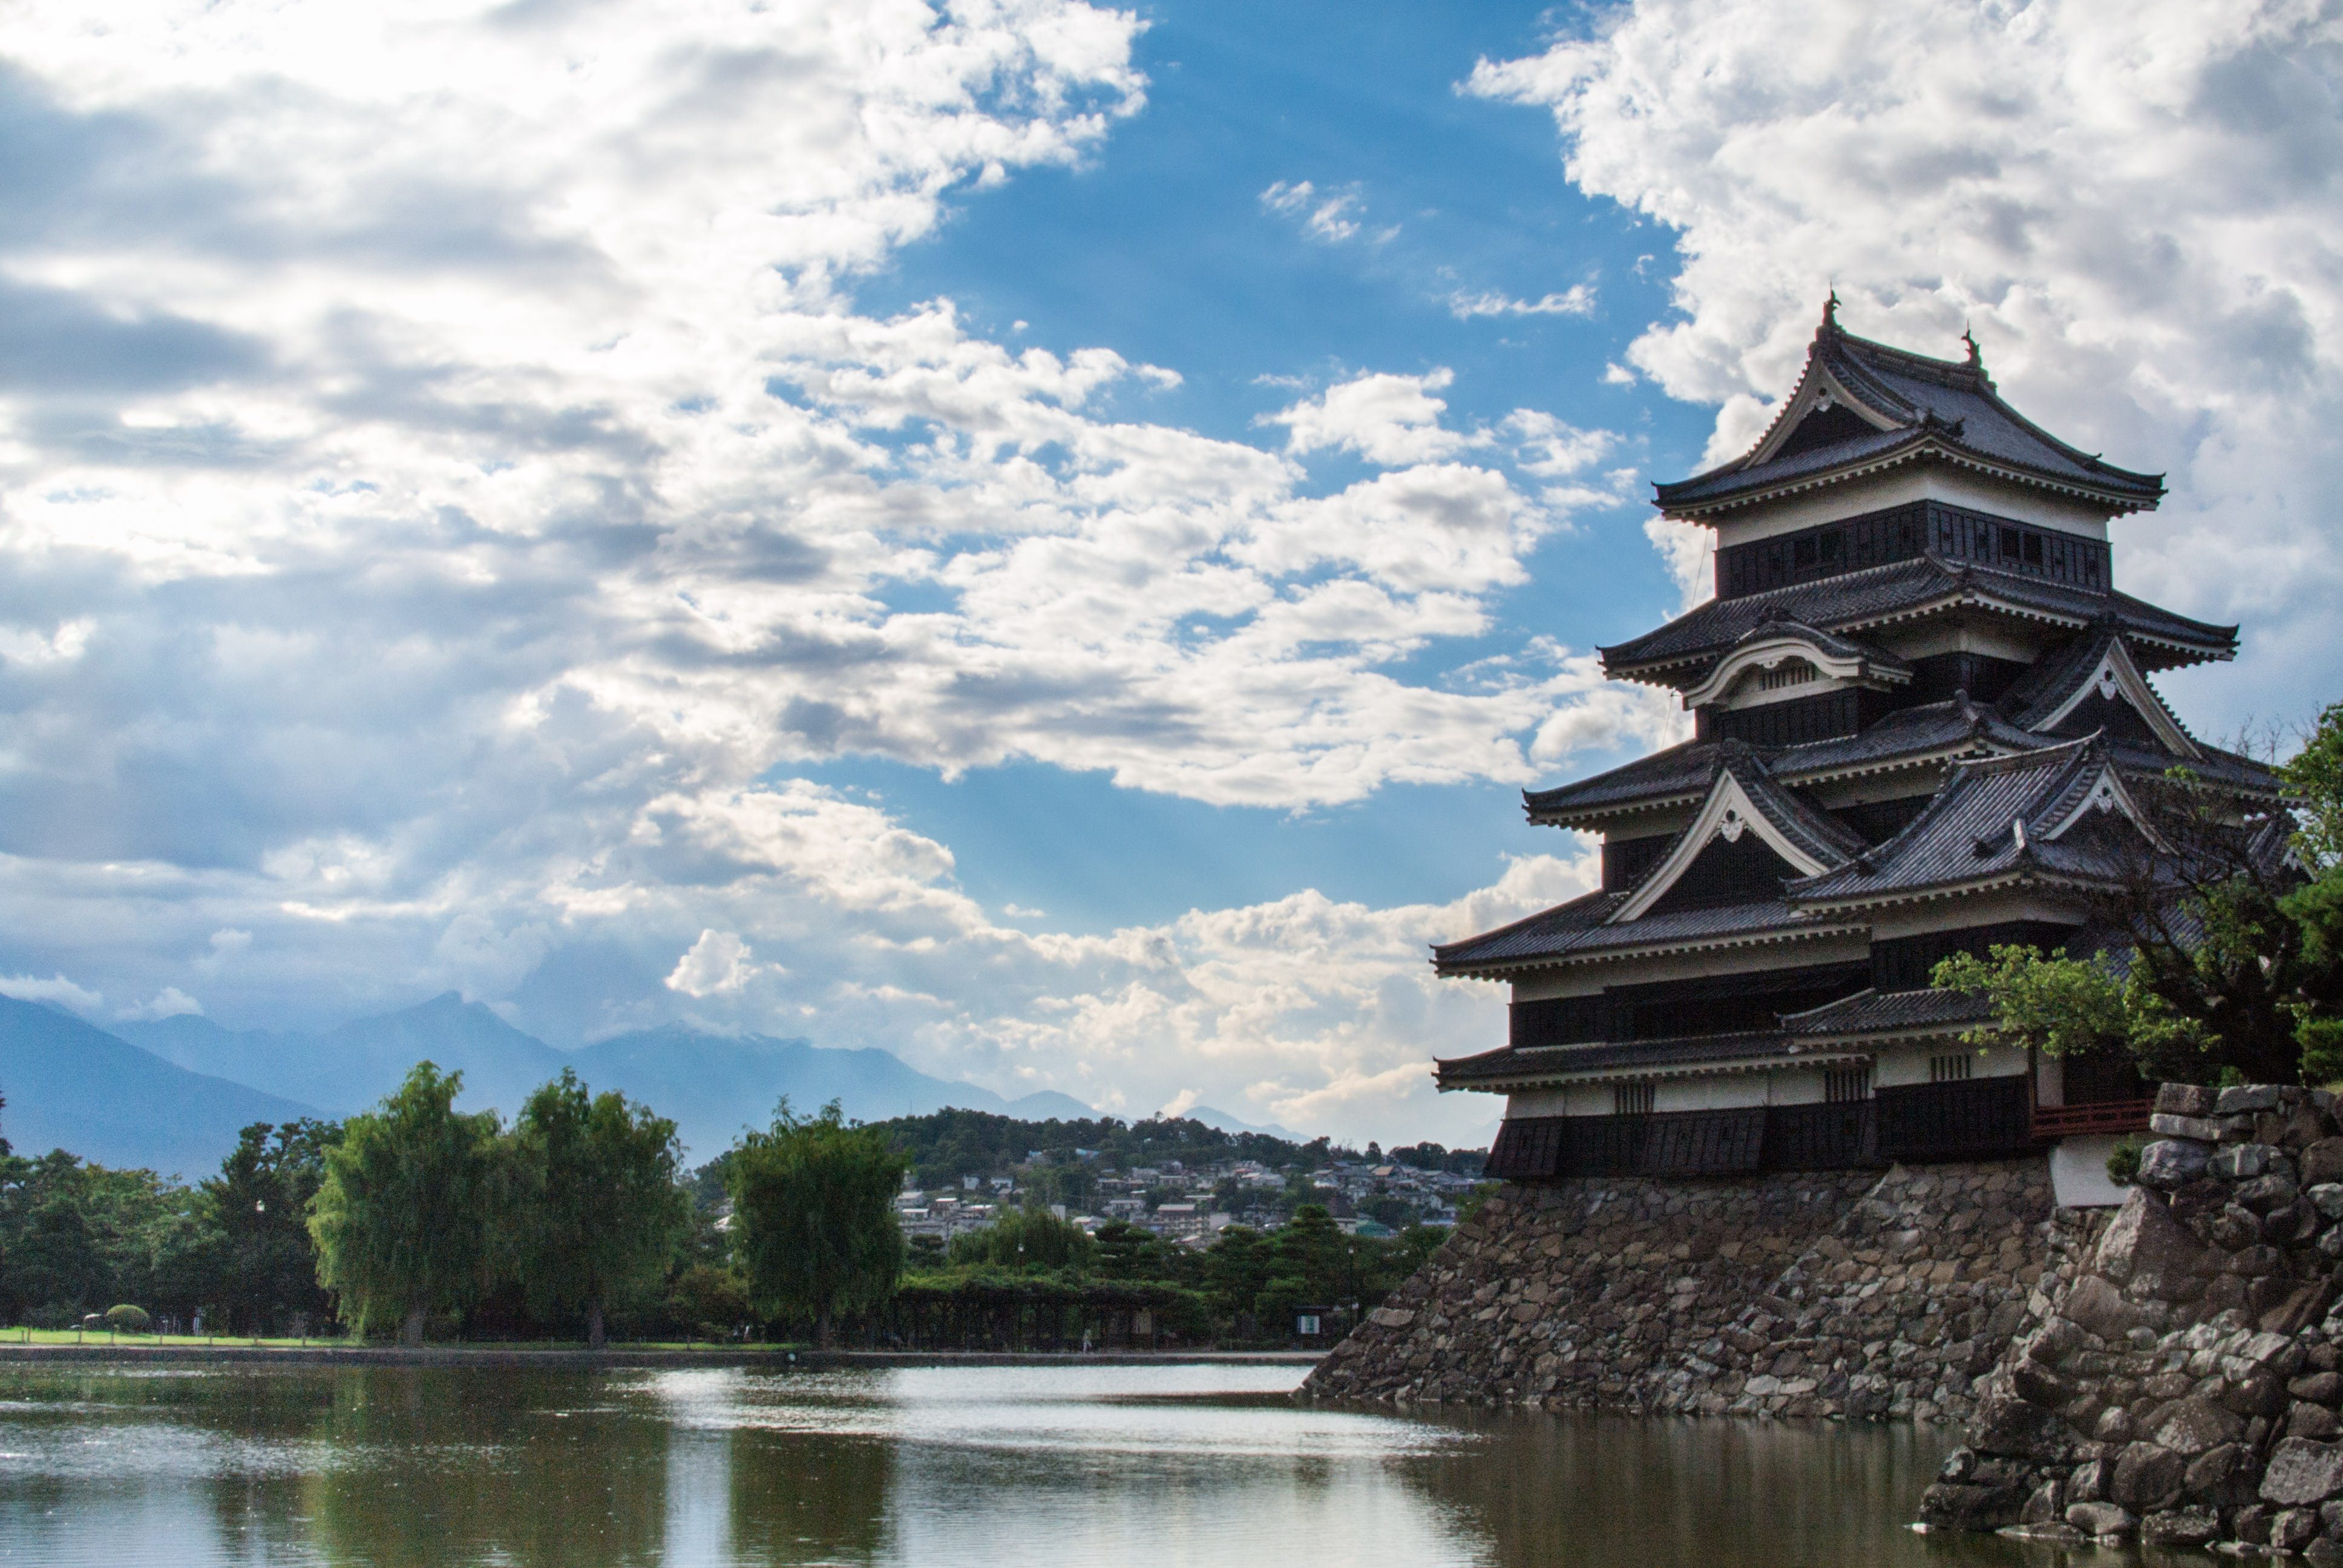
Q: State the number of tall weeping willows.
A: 3